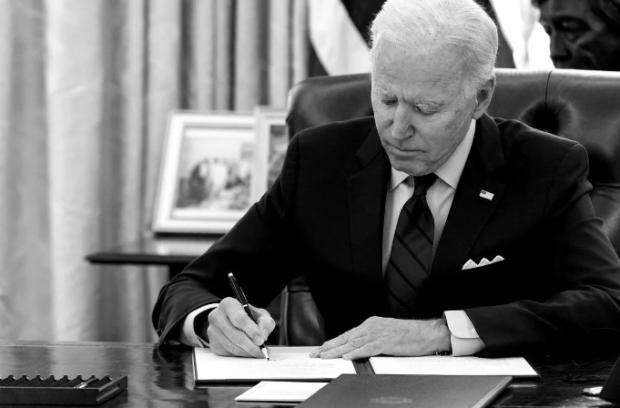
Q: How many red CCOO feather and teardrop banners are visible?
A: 0